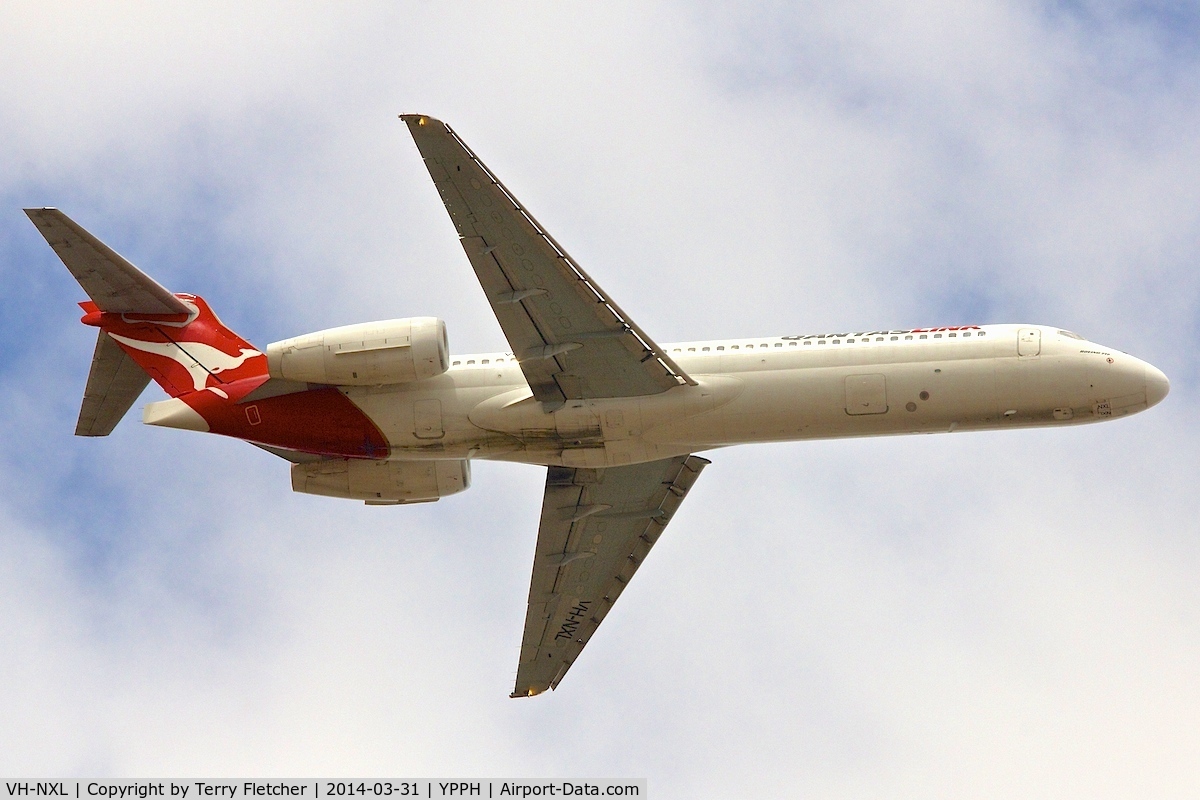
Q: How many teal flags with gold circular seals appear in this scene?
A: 0